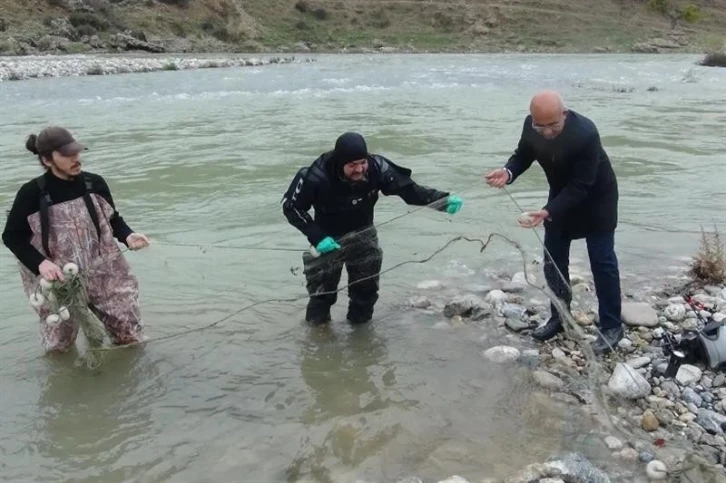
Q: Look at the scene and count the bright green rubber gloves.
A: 2